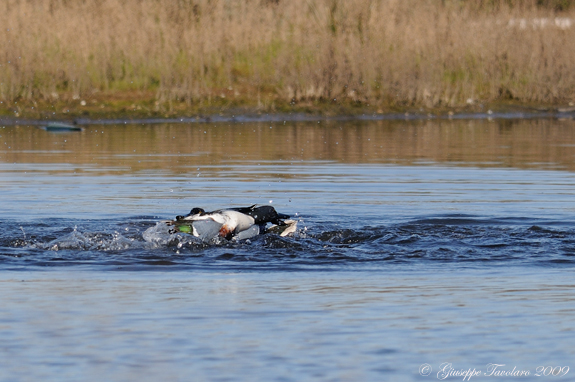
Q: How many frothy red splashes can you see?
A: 0